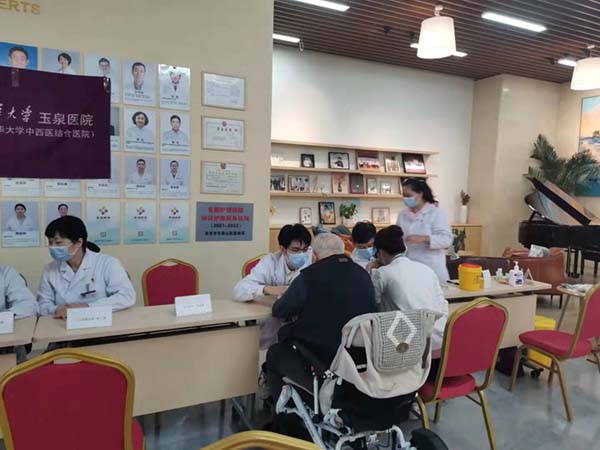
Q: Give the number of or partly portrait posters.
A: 15